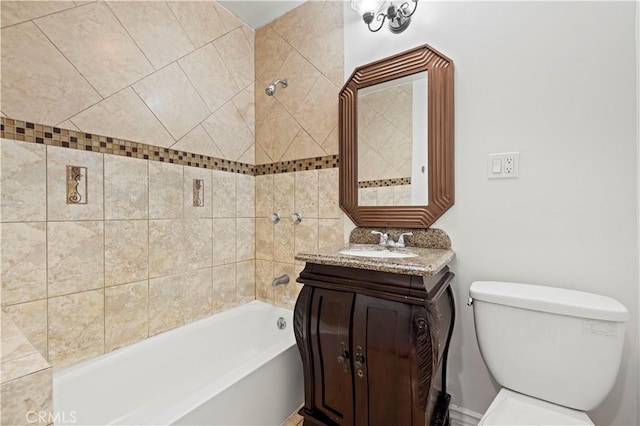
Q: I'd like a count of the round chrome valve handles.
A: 2